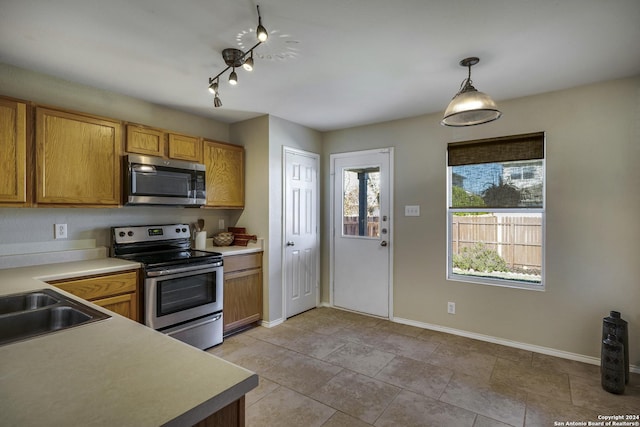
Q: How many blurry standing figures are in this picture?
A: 0